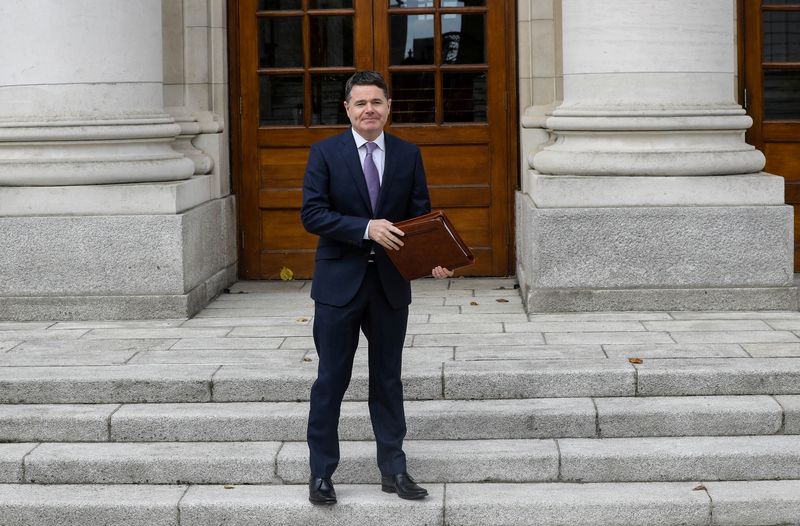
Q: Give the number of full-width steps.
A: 4